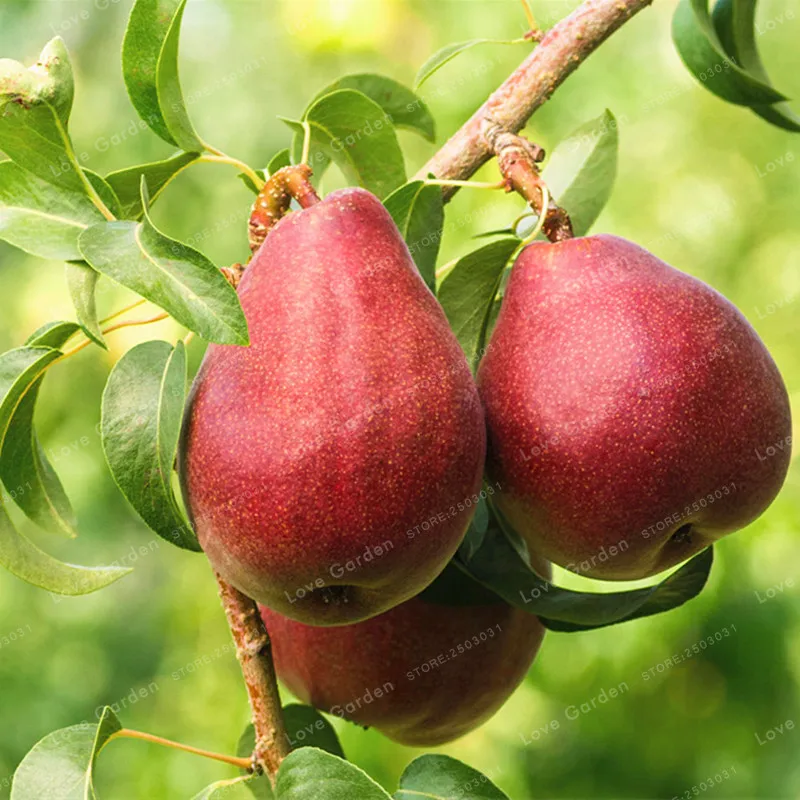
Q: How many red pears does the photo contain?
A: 3